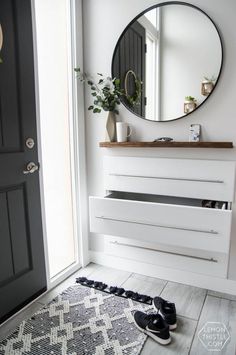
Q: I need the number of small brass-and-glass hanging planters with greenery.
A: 2